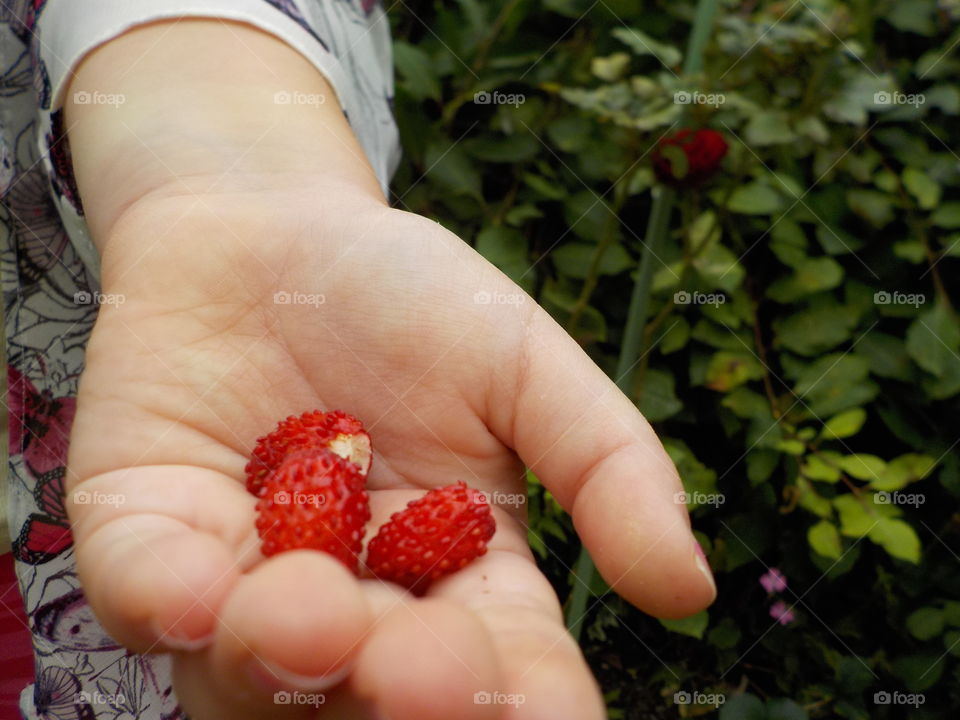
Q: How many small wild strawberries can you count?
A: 3